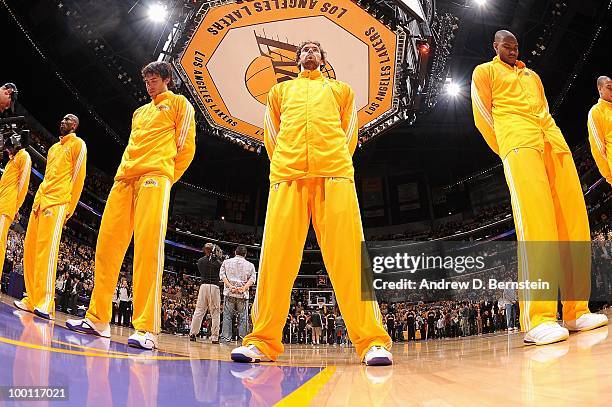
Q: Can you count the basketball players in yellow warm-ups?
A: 6